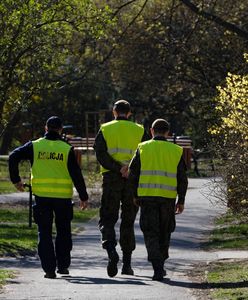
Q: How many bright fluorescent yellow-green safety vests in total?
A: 3